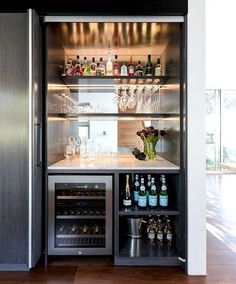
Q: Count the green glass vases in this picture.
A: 1